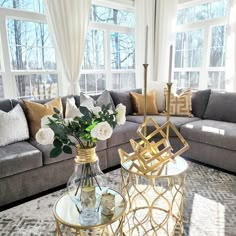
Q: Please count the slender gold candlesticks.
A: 2